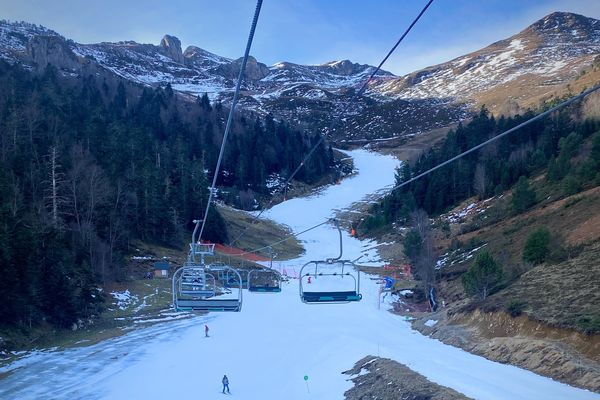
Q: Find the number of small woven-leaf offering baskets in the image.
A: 0